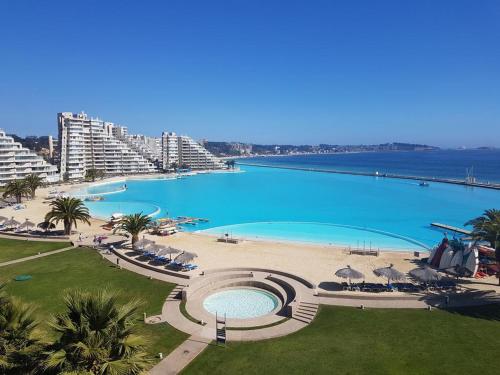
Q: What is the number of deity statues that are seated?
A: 0